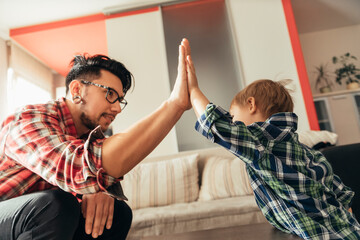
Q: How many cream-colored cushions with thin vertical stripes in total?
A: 2